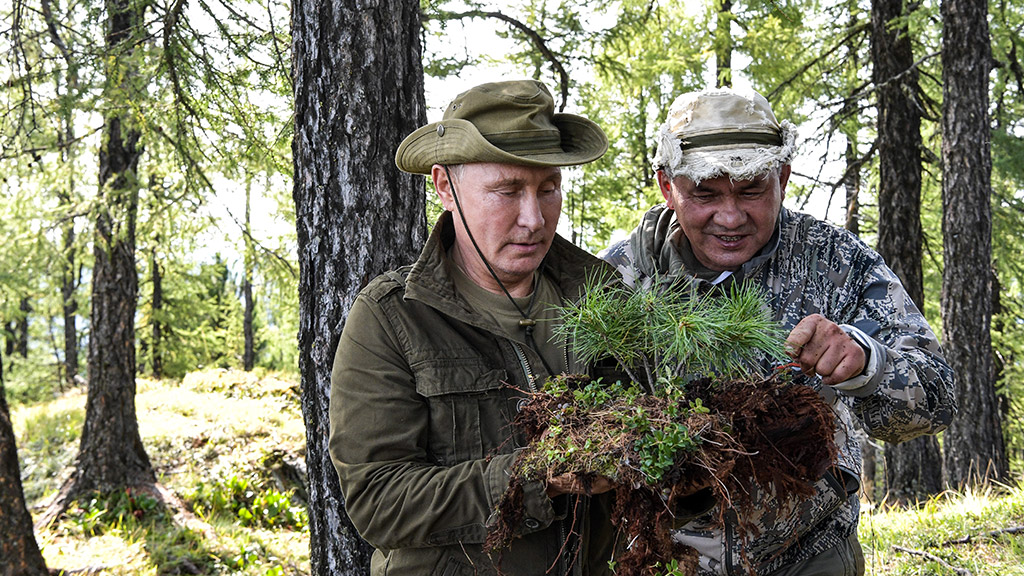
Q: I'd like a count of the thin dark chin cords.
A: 1